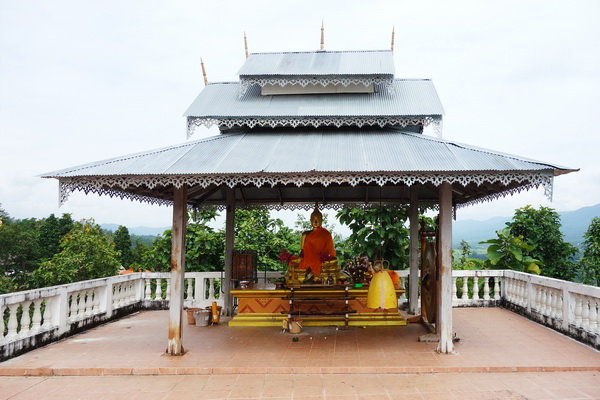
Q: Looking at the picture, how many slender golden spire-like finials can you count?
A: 4